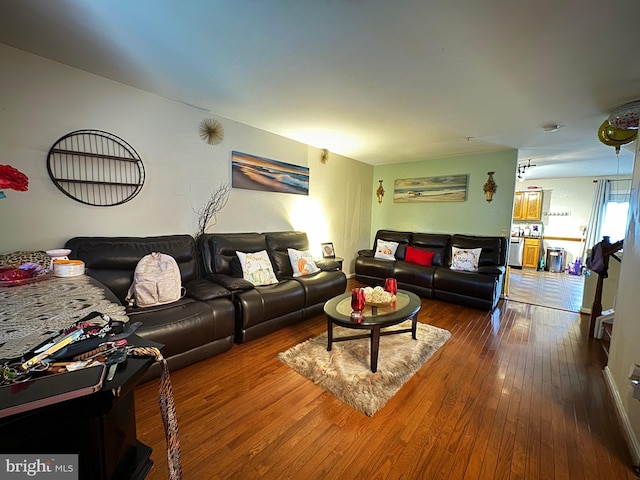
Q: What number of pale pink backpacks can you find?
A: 1